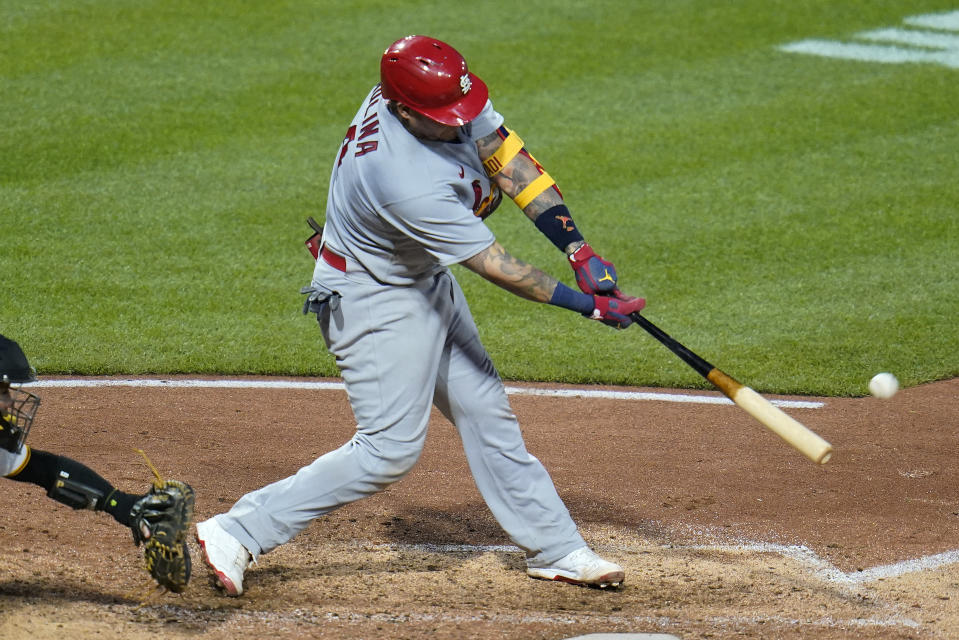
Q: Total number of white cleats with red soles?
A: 2